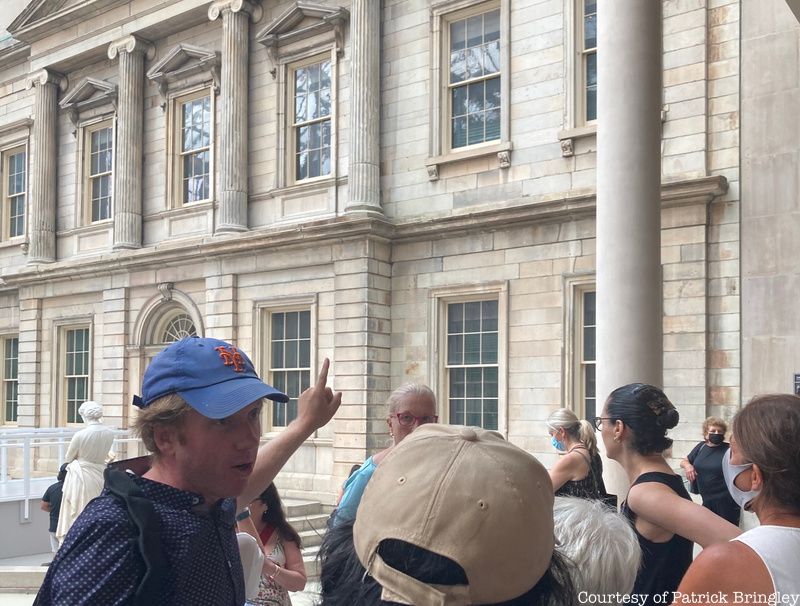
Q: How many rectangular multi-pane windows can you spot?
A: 11